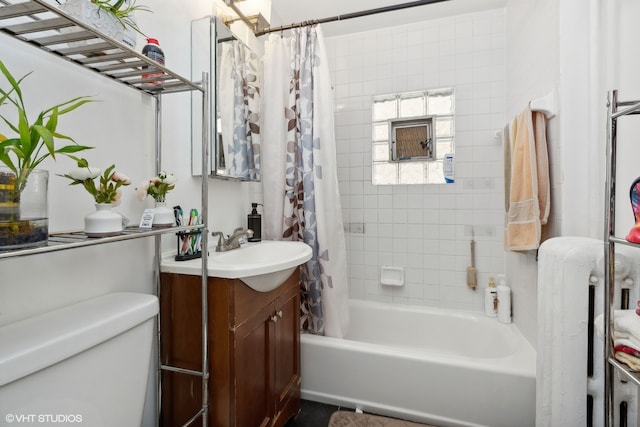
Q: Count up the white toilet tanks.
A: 1